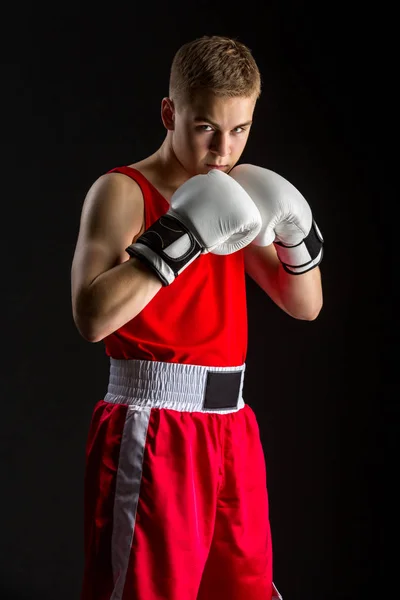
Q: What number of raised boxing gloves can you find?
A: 2